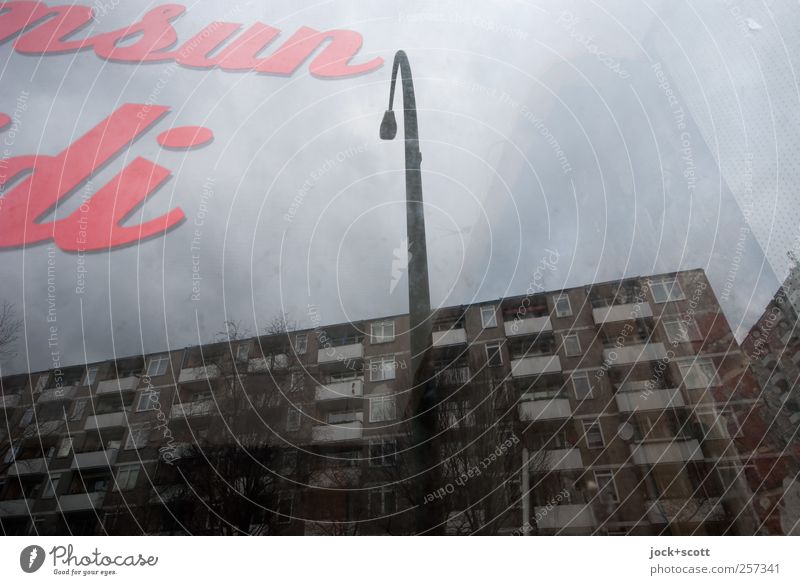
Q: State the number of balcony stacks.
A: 9